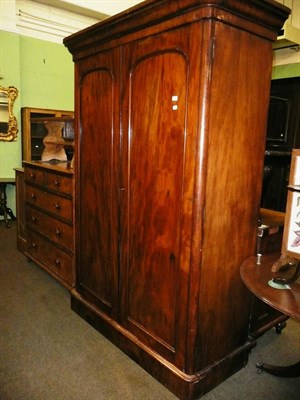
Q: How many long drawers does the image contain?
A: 3